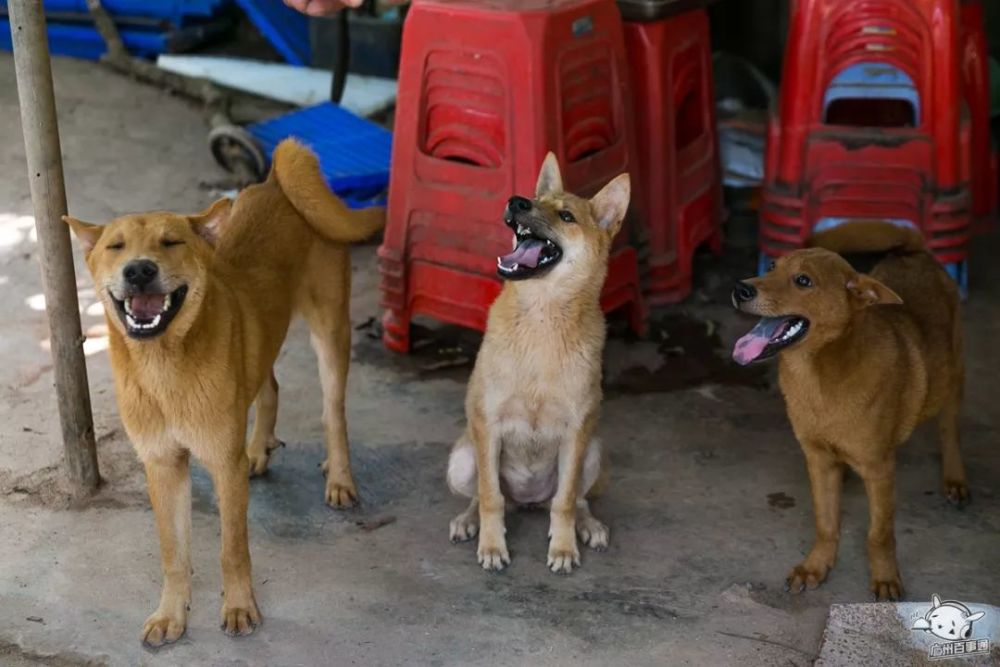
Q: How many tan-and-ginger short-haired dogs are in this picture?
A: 3